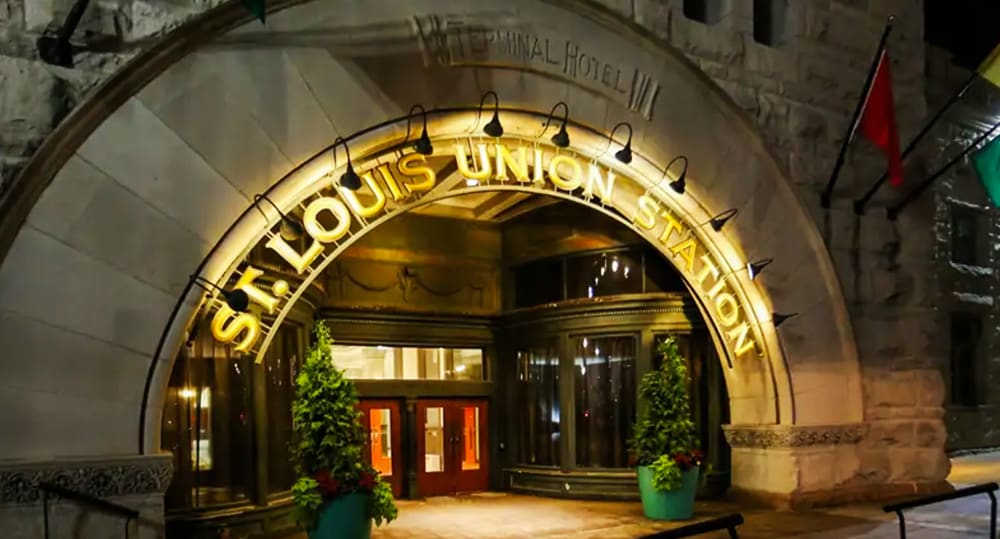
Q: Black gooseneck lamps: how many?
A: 11